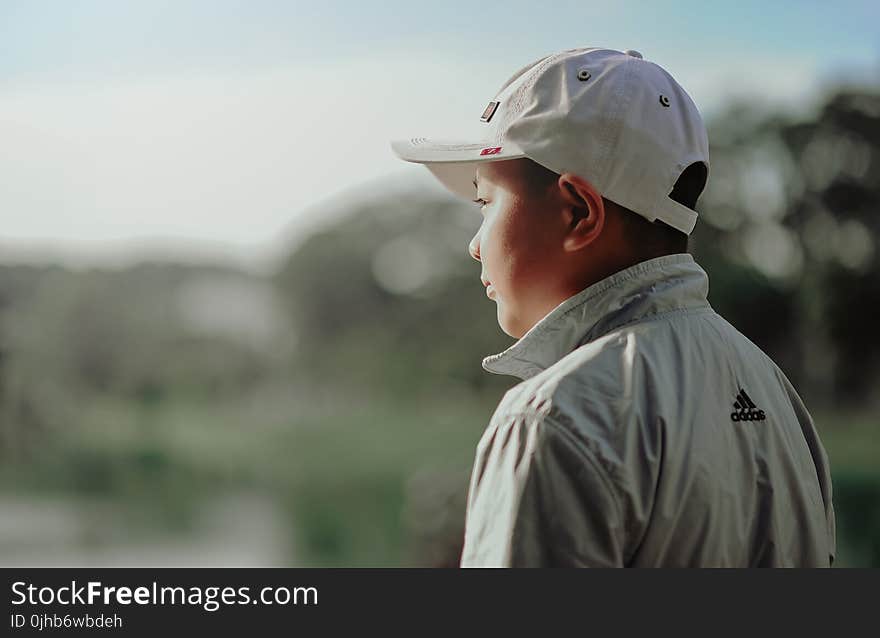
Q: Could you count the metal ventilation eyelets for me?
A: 2